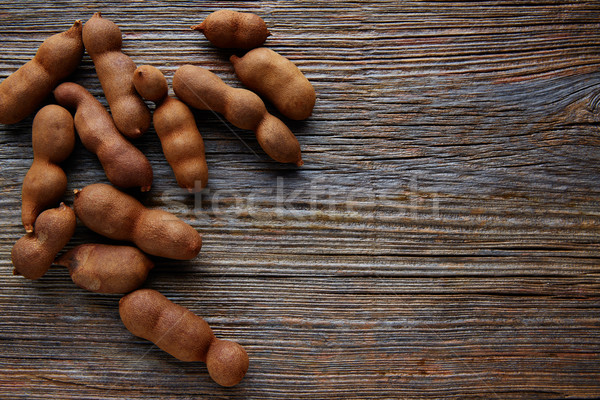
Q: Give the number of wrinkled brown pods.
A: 12